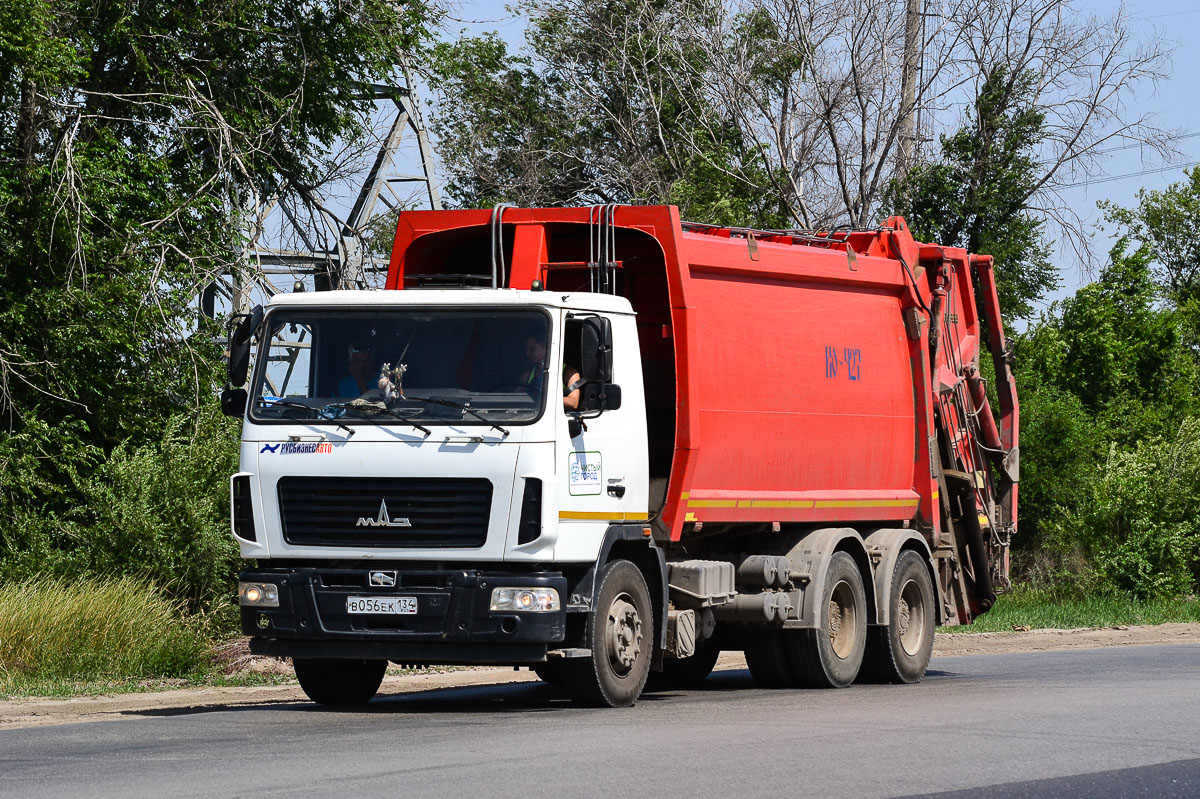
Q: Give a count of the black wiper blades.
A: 3